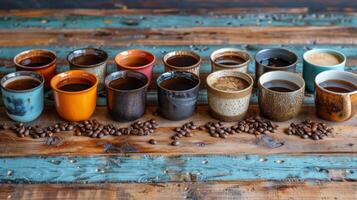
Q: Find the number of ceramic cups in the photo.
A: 14